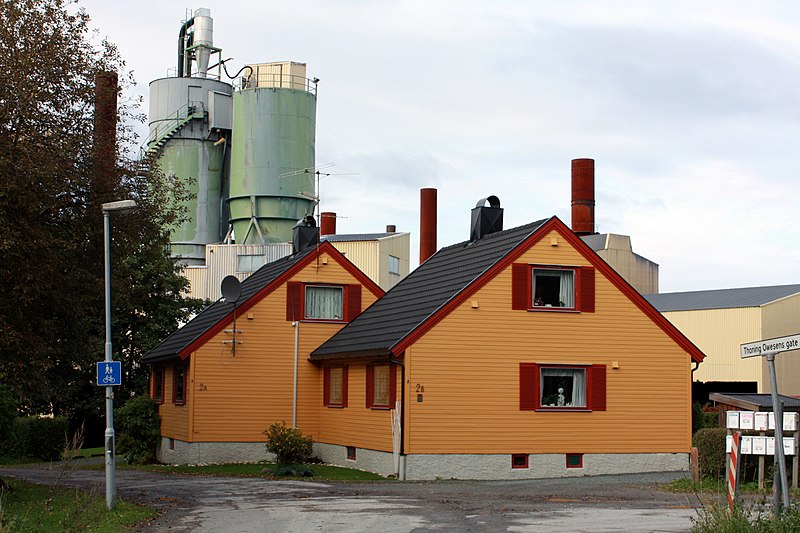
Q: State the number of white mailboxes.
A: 10